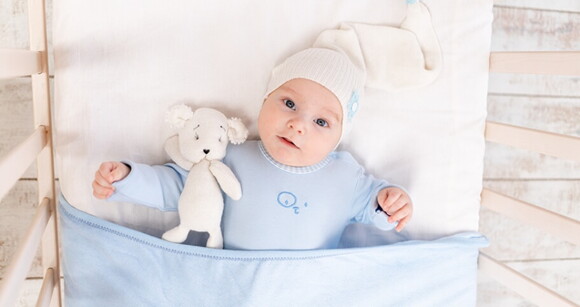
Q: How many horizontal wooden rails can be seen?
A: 8